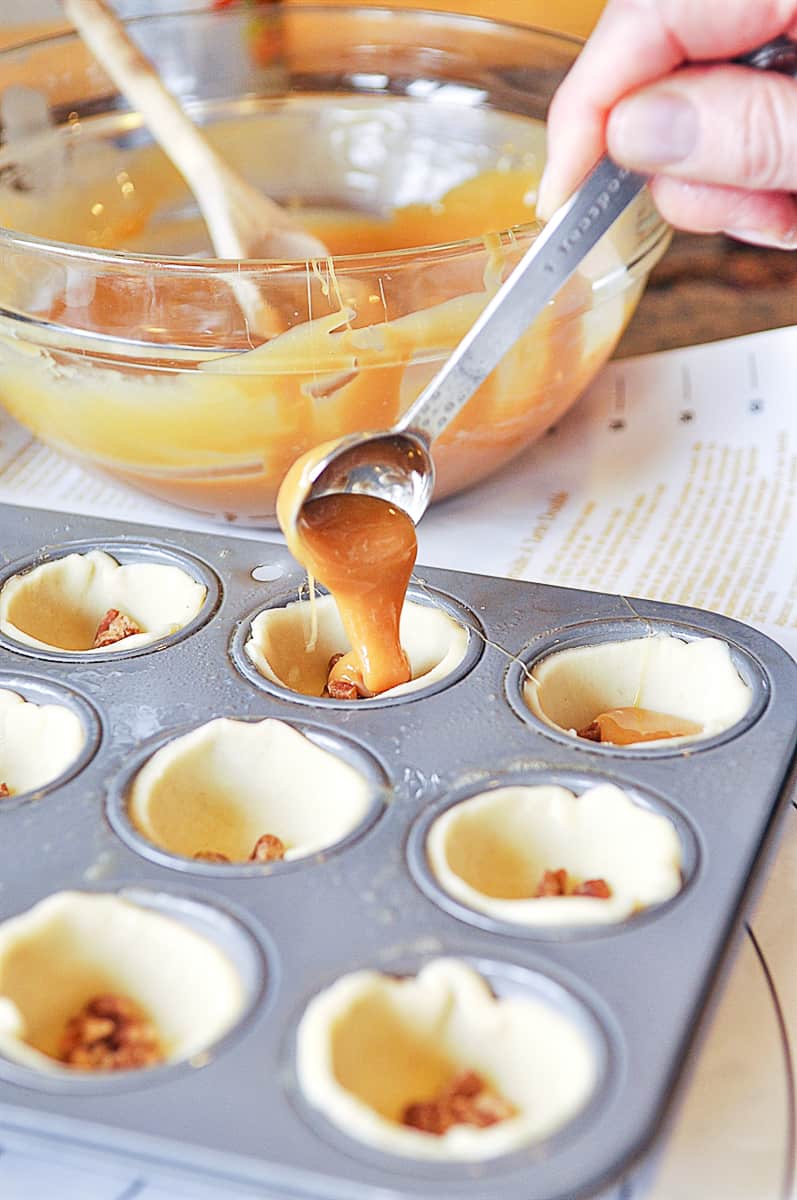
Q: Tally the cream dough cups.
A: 8